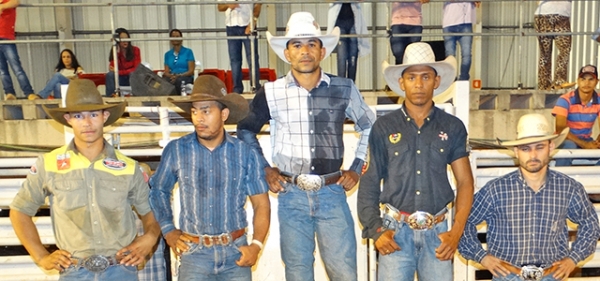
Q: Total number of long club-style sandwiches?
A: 0